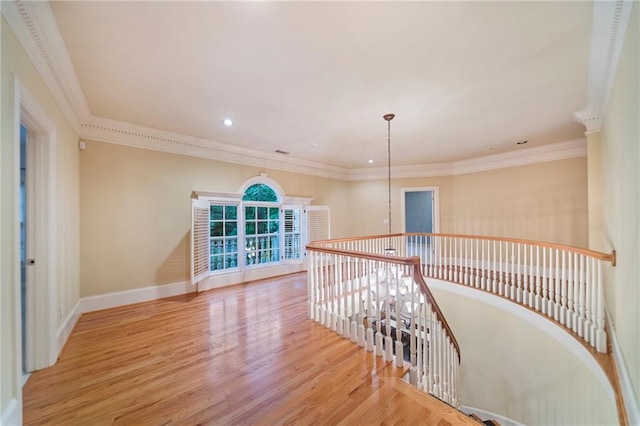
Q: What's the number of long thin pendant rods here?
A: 1